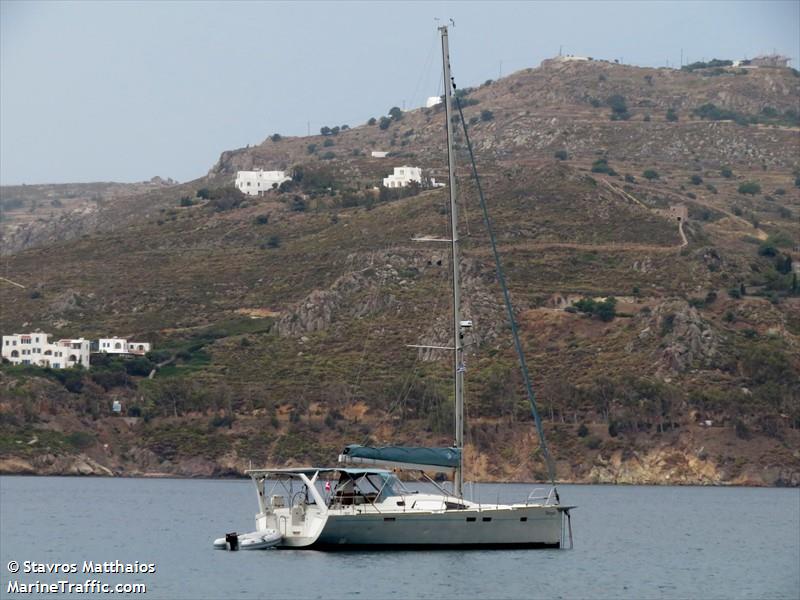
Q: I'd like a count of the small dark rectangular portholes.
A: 4